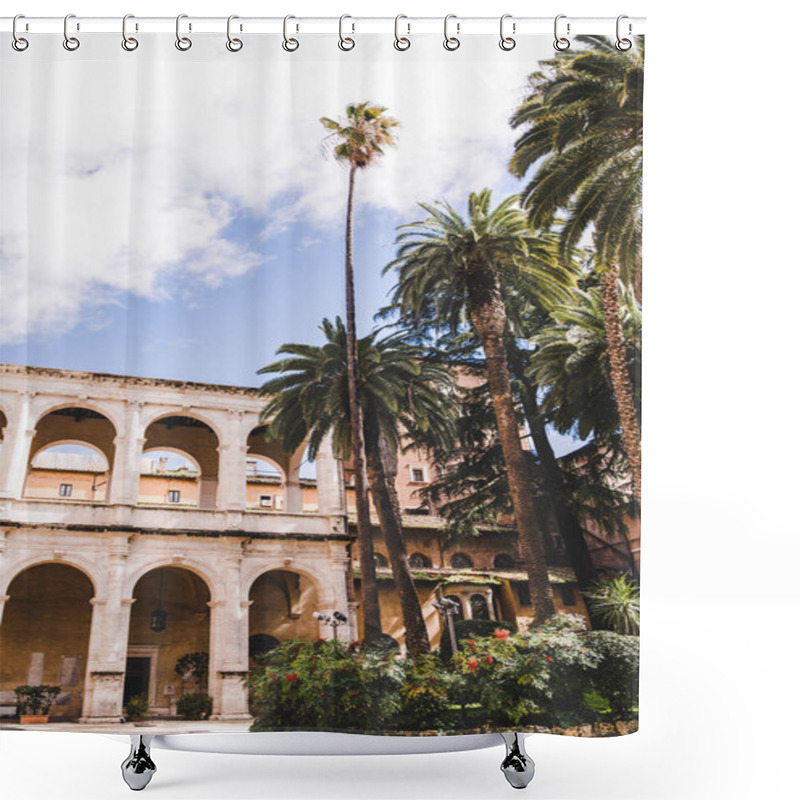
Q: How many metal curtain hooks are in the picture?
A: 12